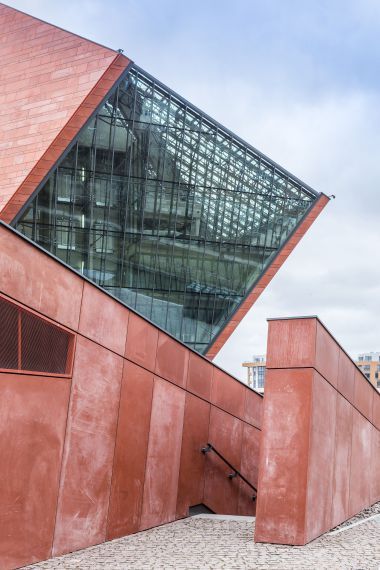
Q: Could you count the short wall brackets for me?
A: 3